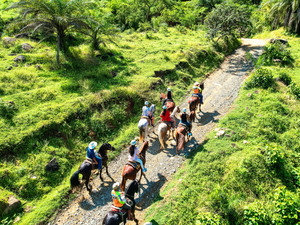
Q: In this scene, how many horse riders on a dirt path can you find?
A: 8